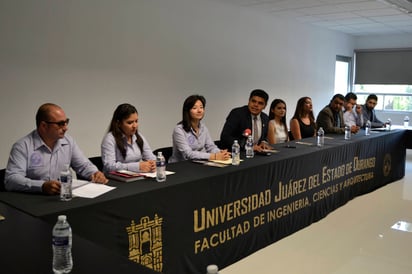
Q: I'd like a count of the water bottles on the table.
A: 11